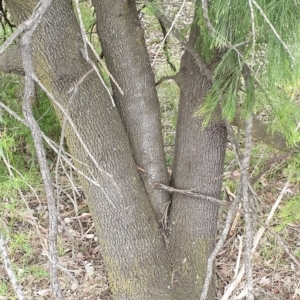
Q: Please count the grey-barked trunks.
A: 3